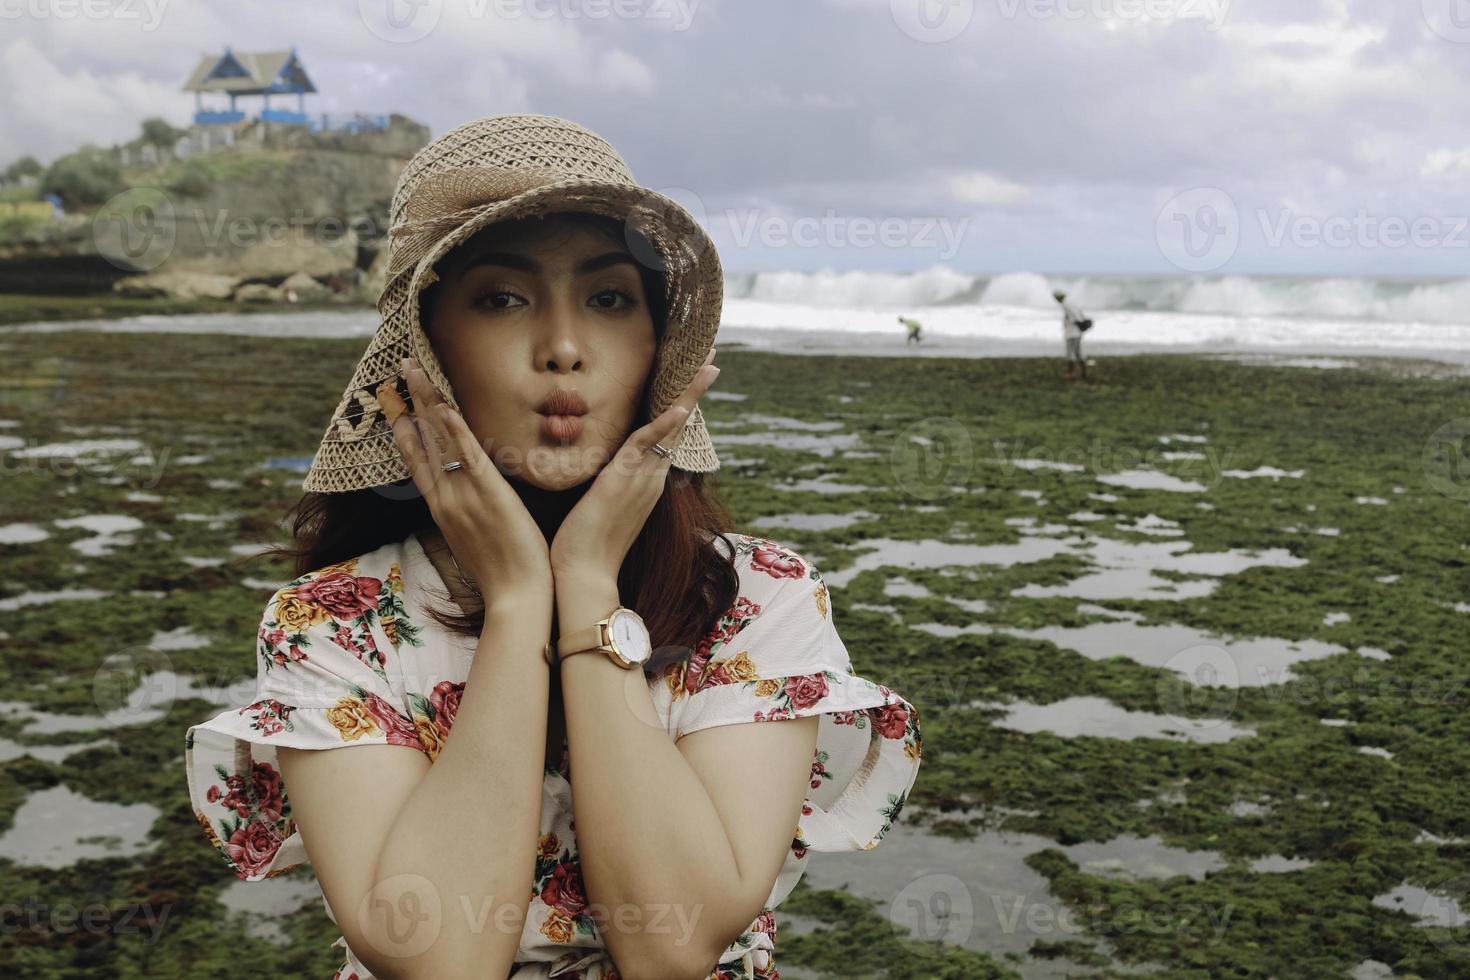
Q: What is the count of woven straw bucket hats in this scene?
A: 1